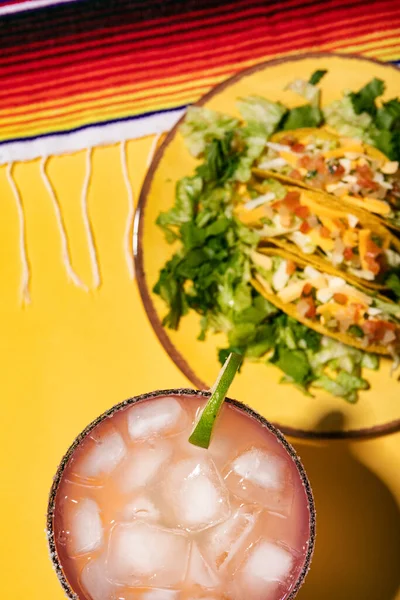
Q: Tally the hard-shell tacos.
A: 3